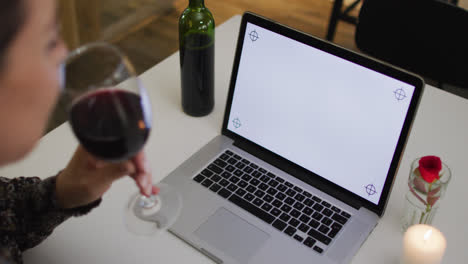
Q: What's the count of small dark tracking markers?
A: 4